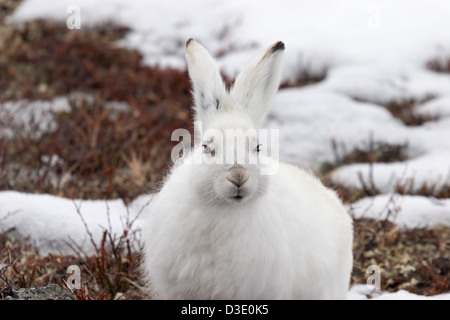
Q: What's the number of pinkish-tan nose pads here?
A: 1